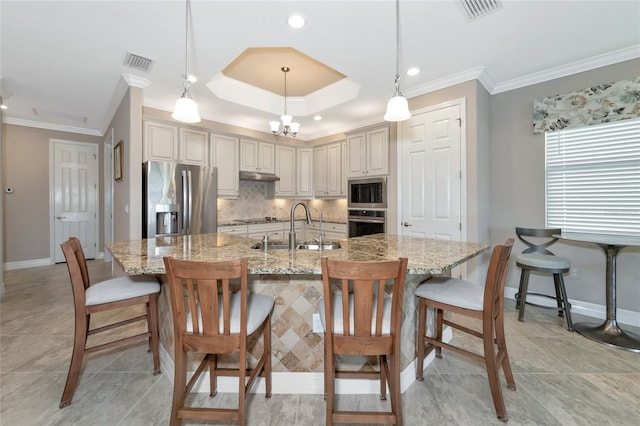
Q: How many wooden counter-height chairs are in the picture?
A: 4